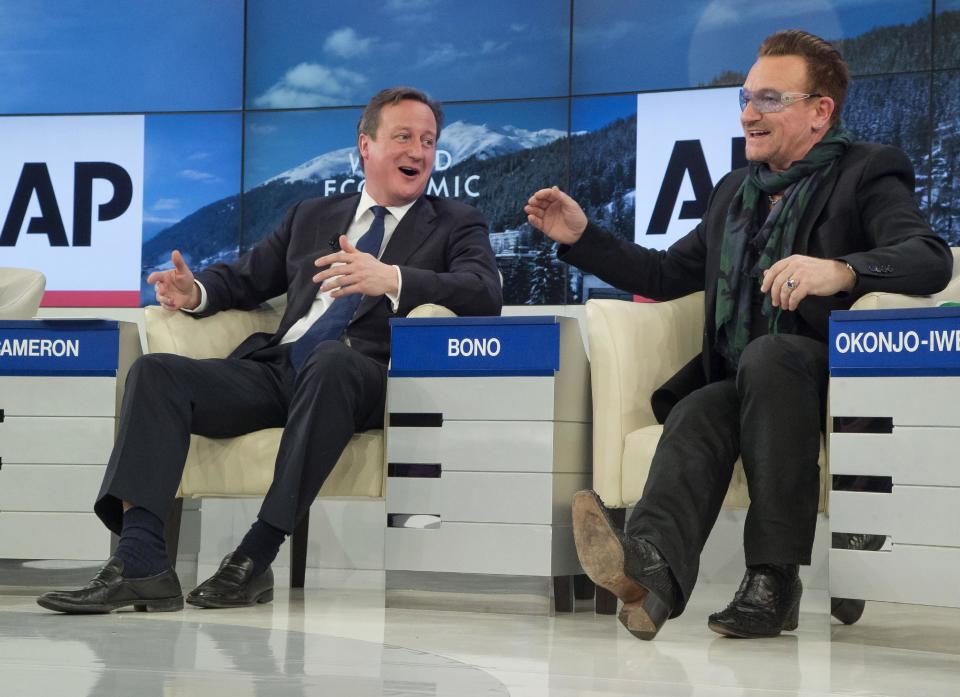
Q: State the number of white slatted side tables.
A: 3